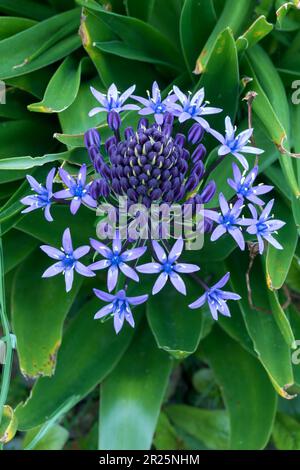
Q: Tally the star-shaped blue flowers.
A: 14